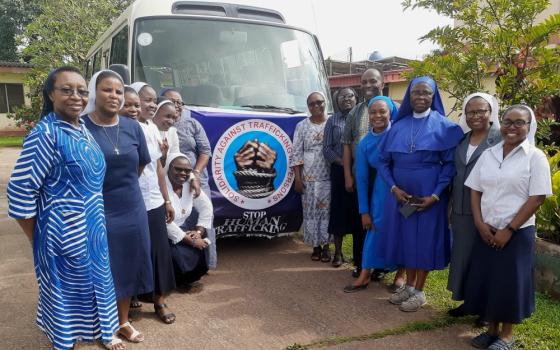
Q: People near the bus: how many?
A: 14